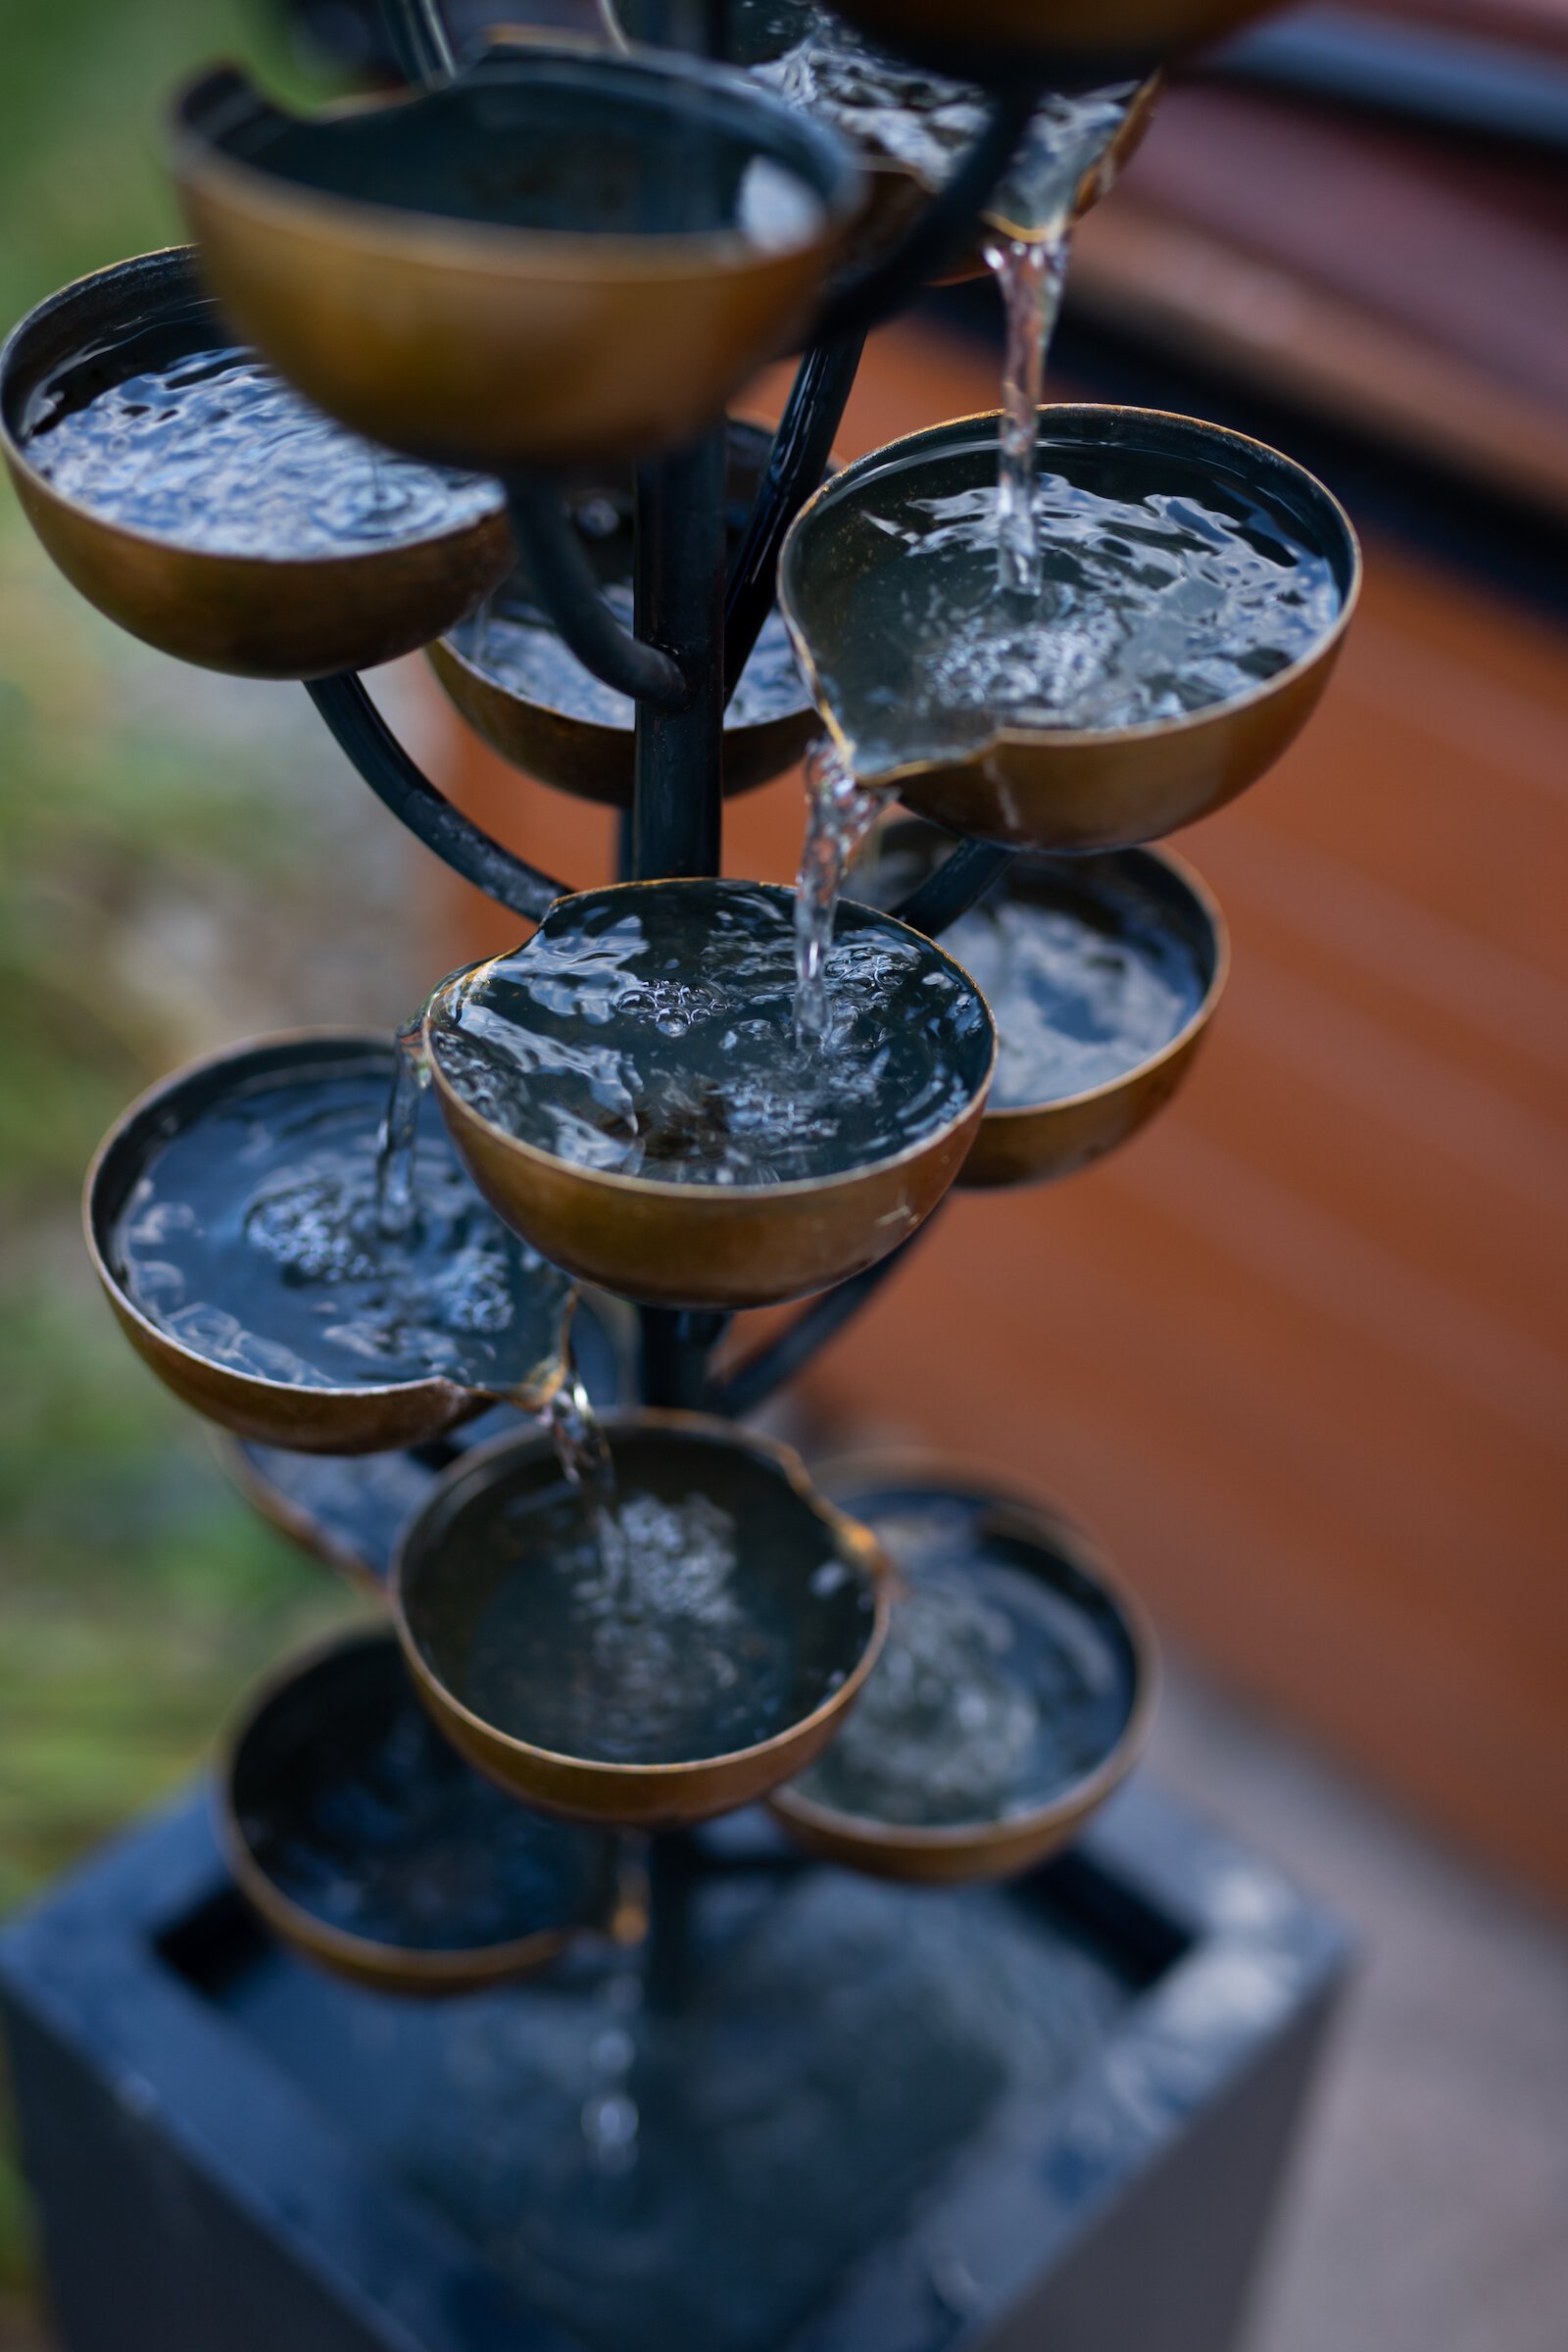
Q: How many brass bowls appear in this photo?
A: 13